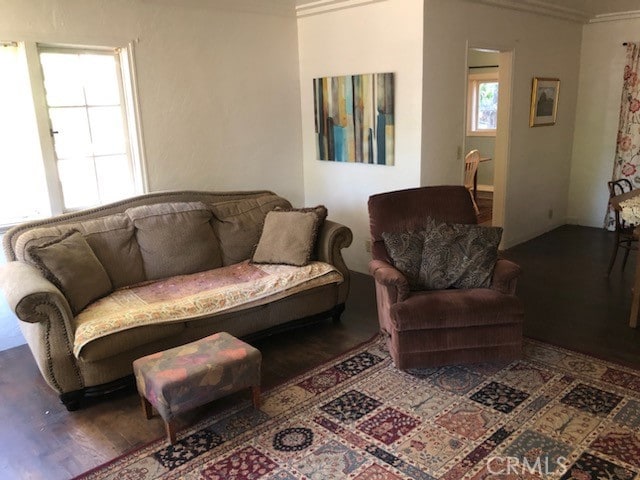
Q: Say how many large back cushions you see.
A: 3